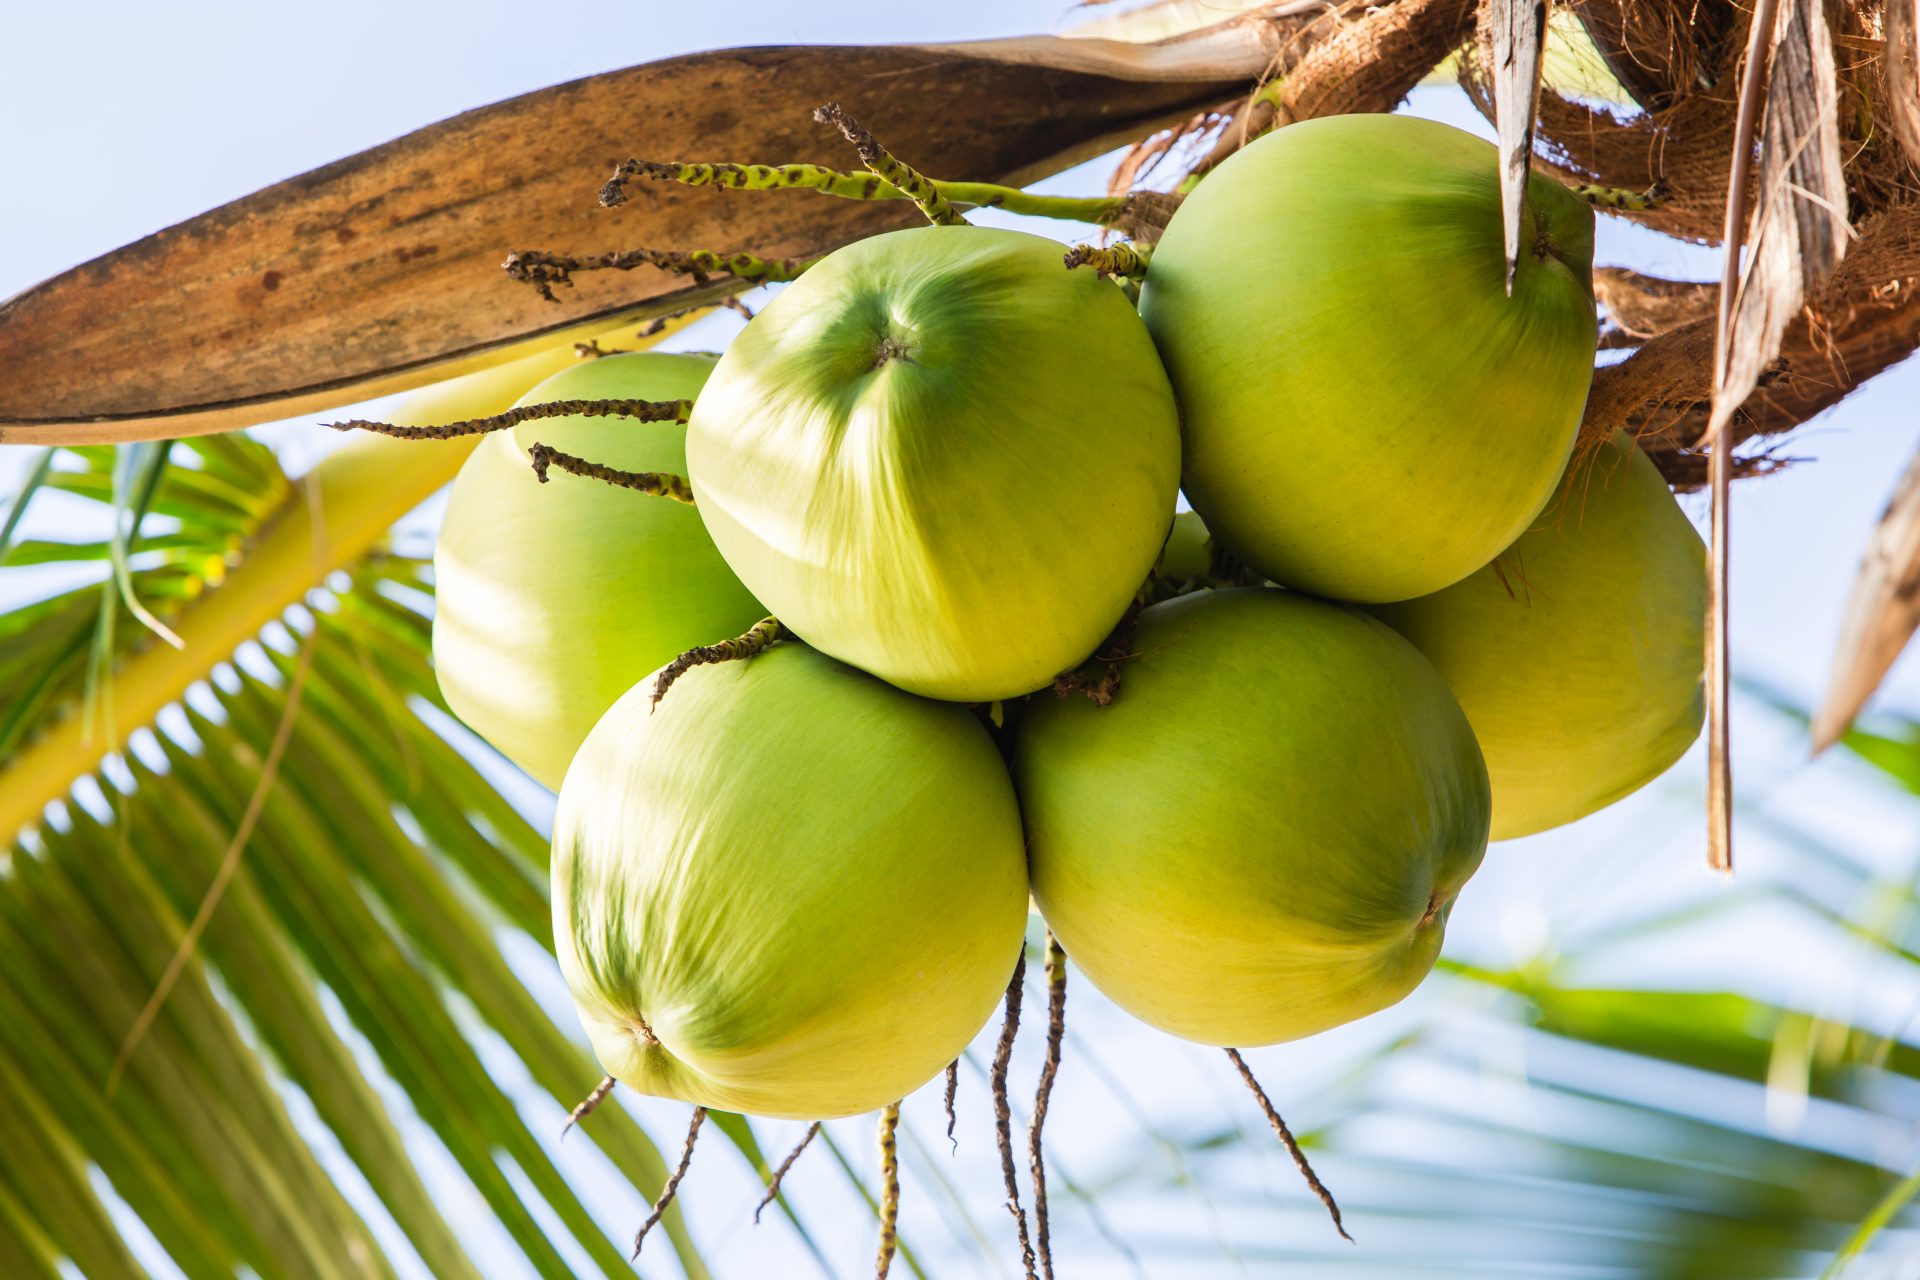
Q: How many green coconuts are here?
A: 6